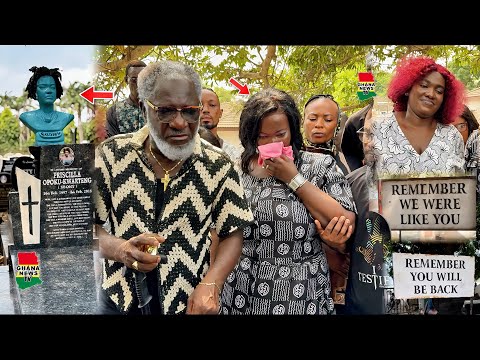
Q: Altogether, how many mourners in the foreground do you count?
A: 2